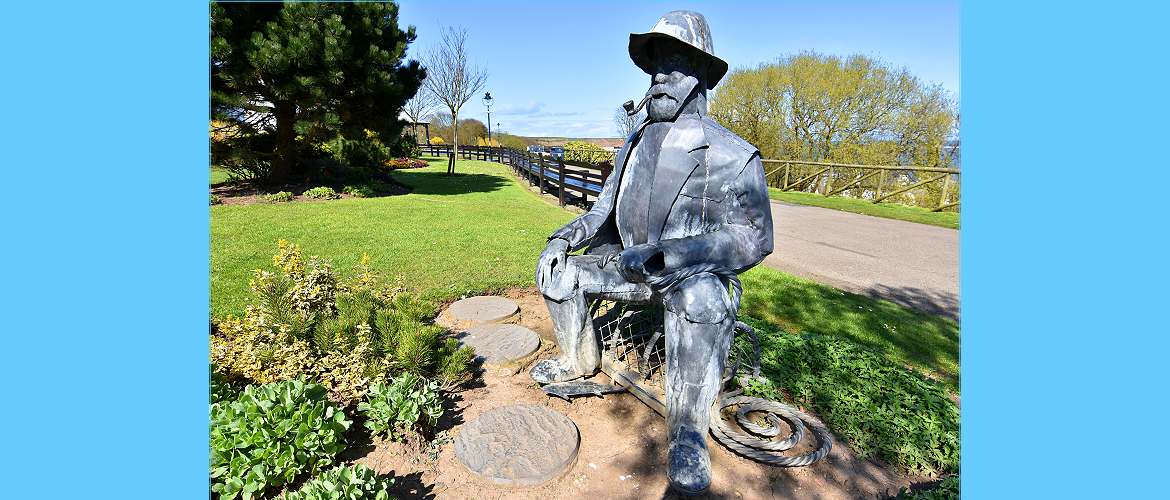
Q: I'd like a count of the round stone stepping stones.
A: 3